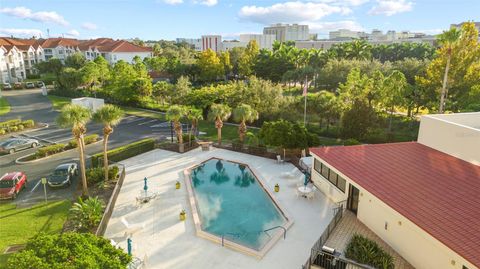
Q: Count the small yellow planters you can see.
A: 3